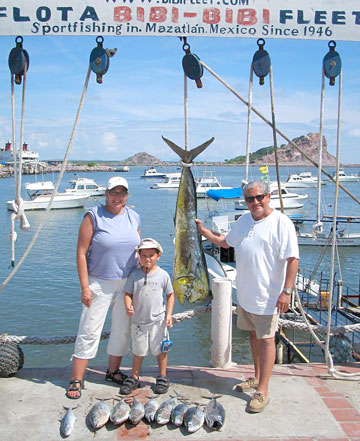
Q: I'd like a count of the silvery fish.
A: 9